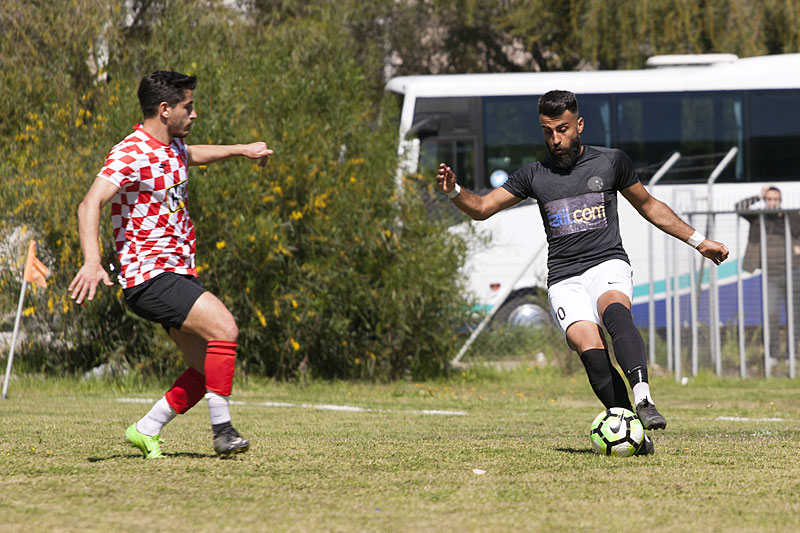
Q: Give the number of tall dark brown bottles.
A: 0